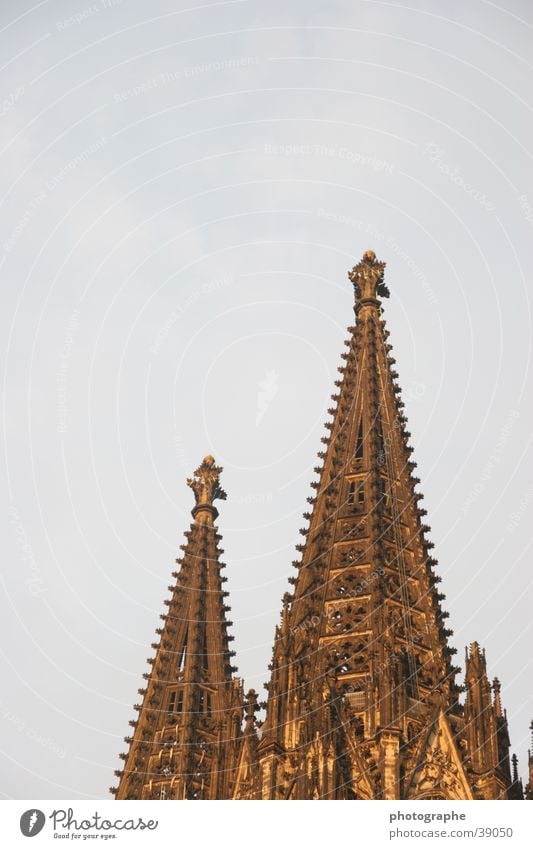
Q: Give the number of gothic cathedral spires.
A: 2